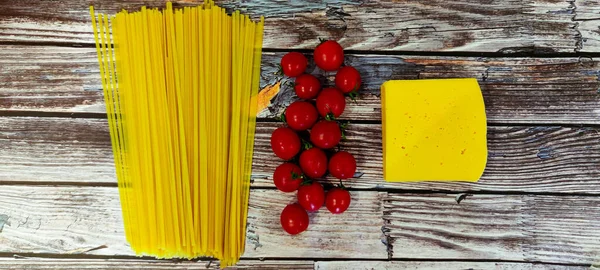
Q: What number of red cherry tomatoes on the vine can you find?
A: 14